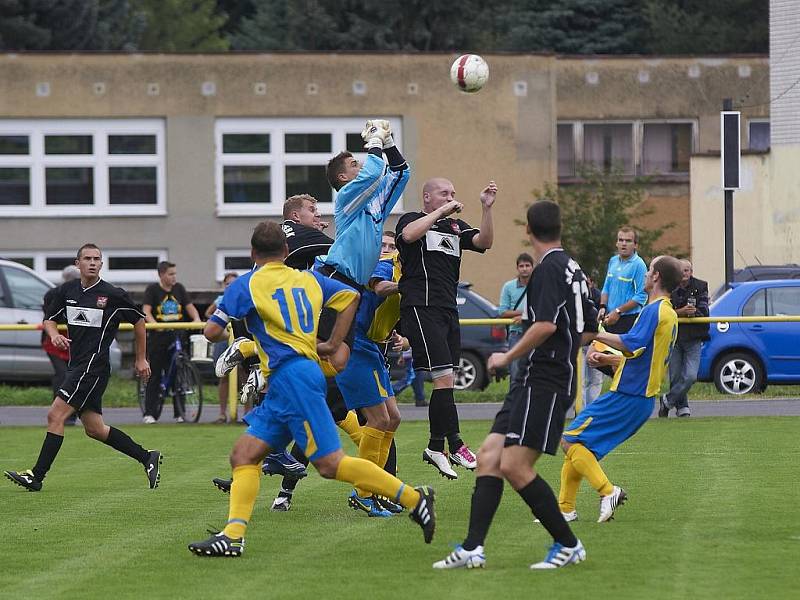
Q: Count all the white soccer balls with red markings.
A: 1